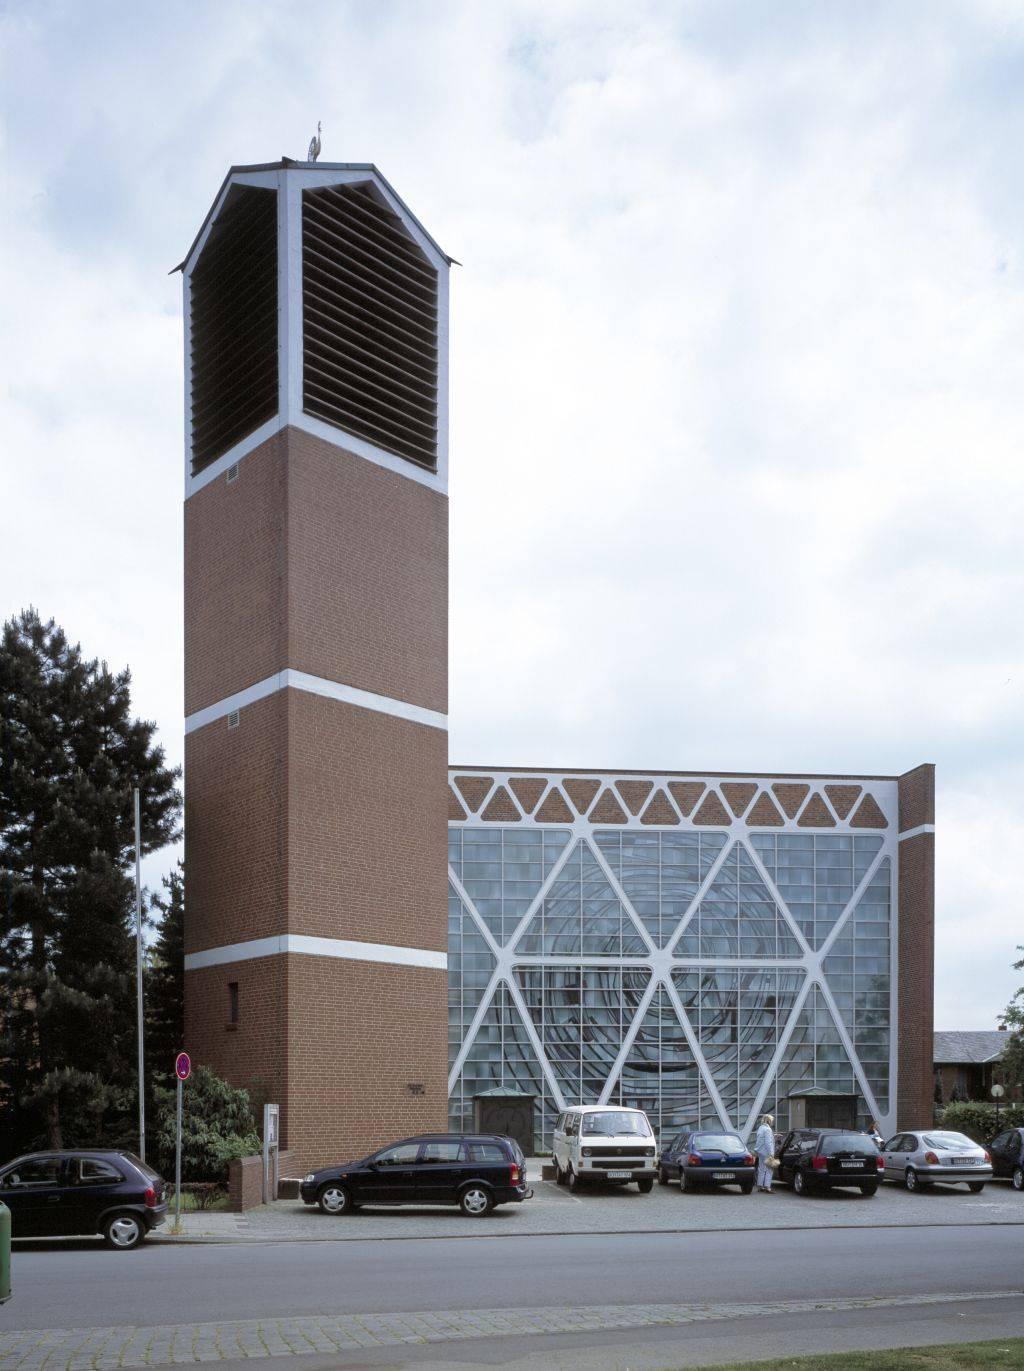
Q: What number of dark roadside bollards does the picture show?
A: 0